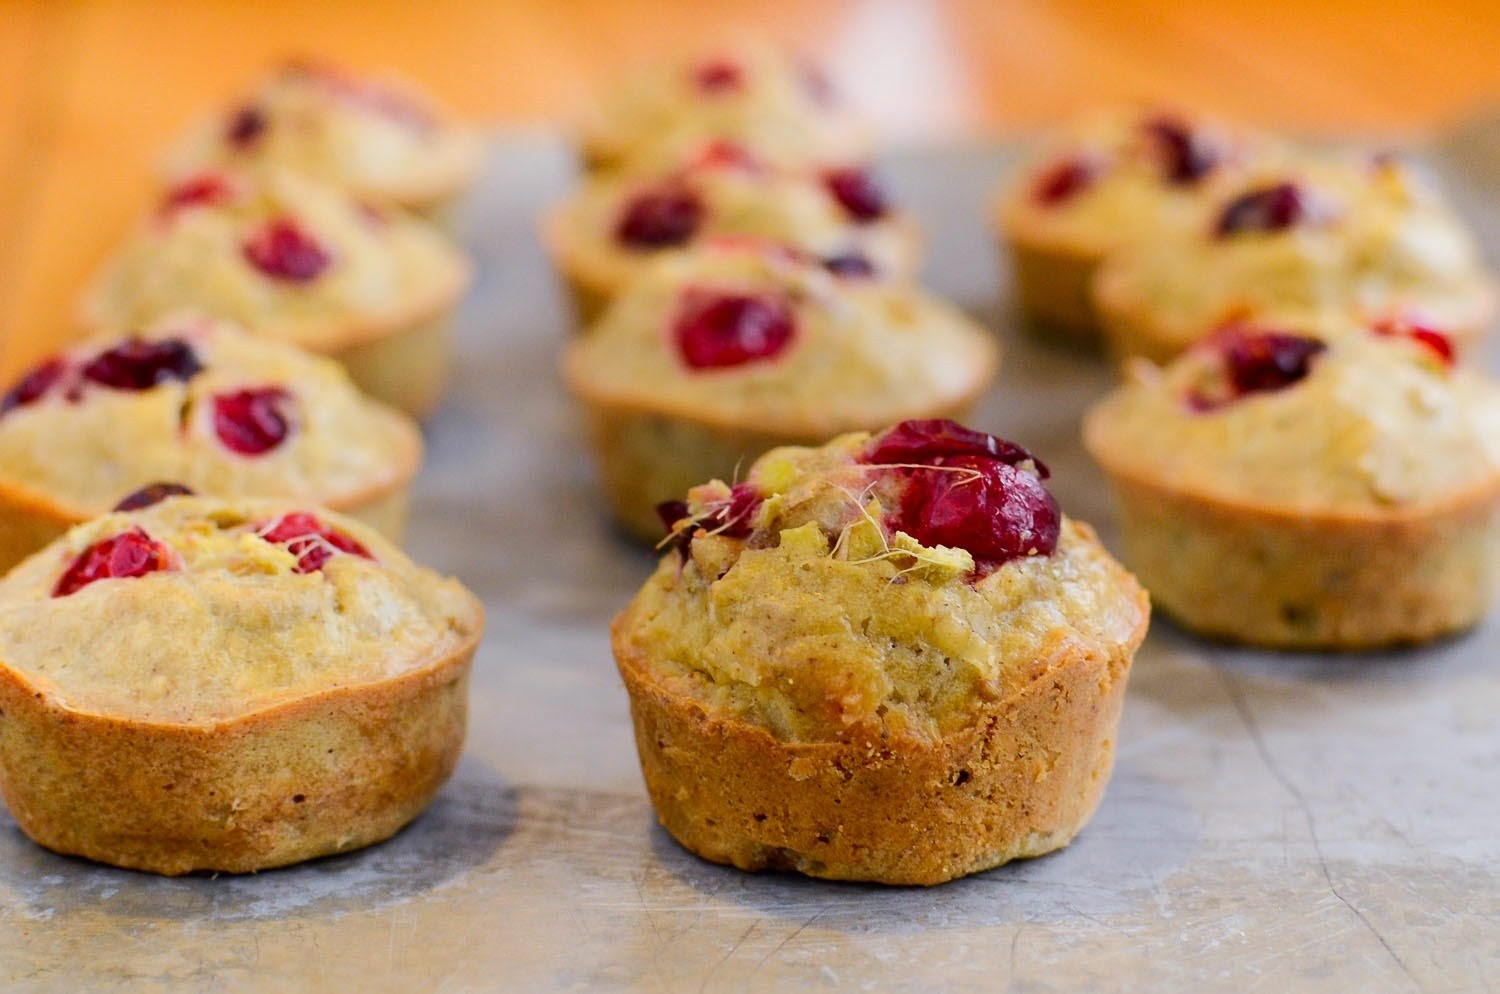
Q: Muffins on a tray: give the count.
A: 11